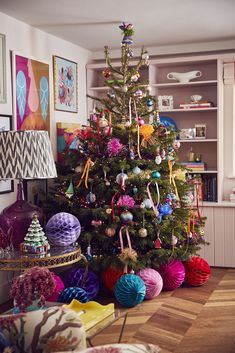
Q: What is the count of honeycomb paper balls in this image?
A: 9